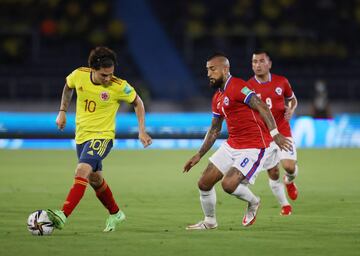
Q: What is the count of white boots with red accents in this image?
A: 2